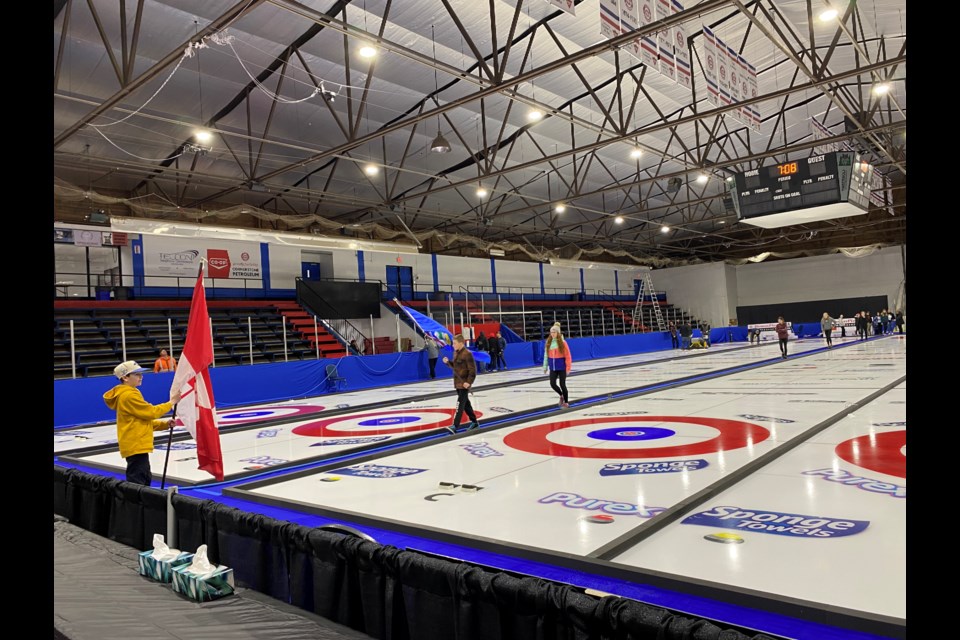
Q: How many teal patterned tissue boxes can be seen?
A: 2